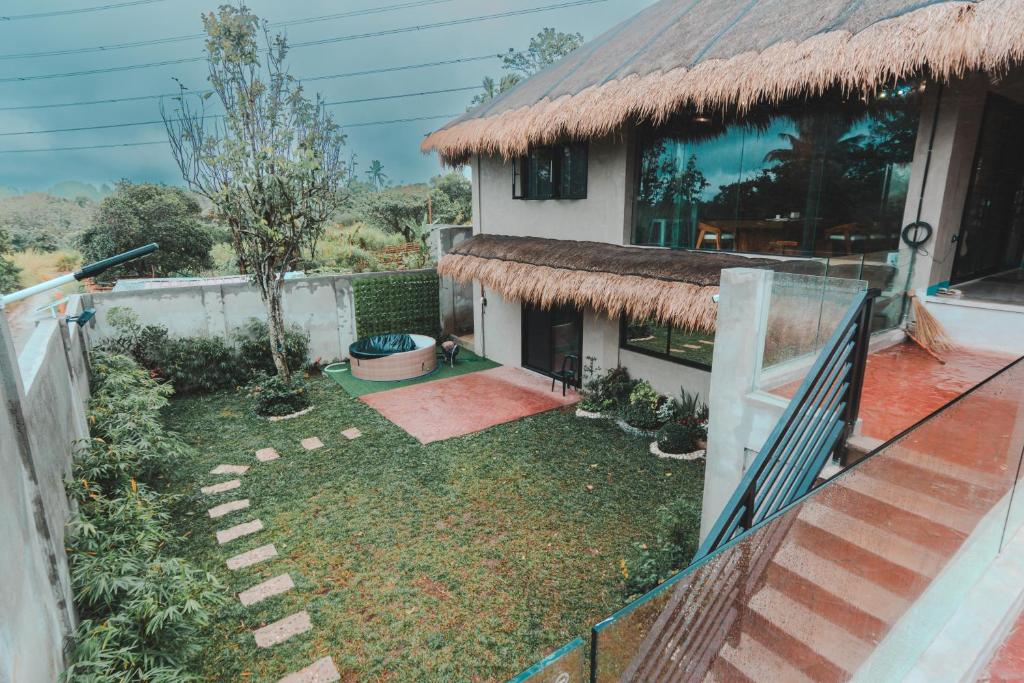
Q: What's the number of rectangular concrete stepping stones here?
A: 11